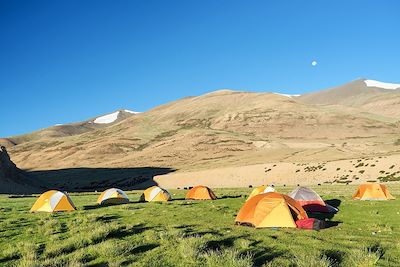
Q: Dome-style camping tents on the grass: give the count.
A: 8